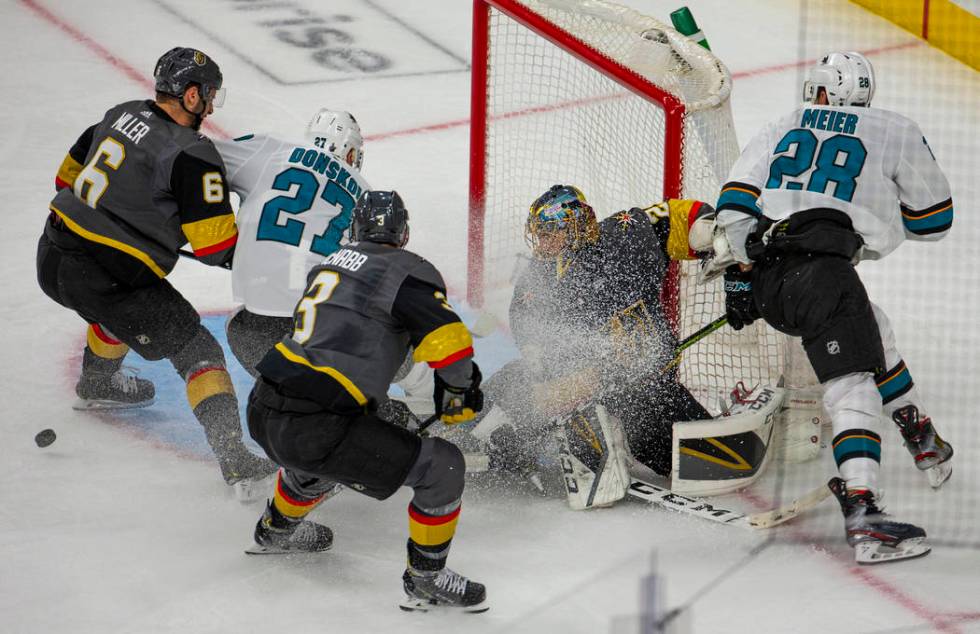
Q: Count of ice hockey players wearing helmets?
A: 5